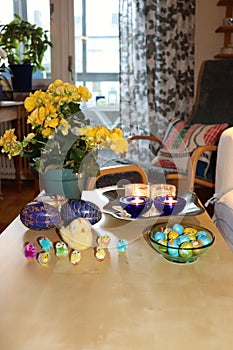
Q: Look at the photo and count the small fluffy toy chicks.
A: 8